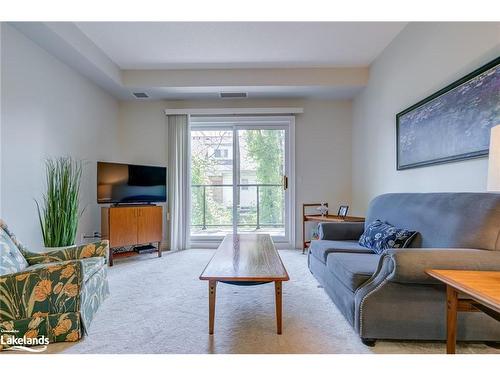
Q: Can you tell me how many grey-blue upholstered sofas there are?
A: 1